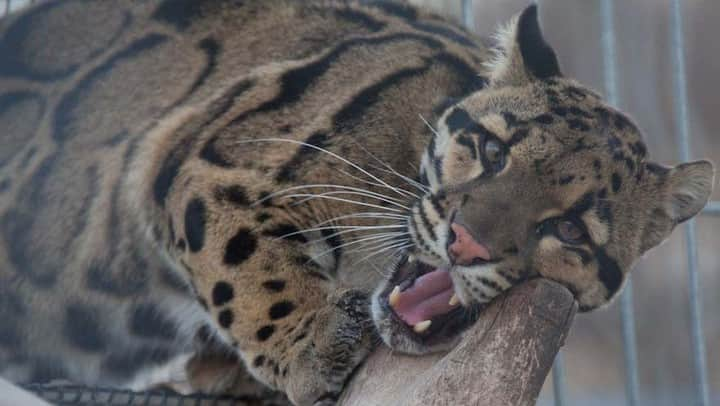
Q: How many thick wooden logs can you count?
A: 1